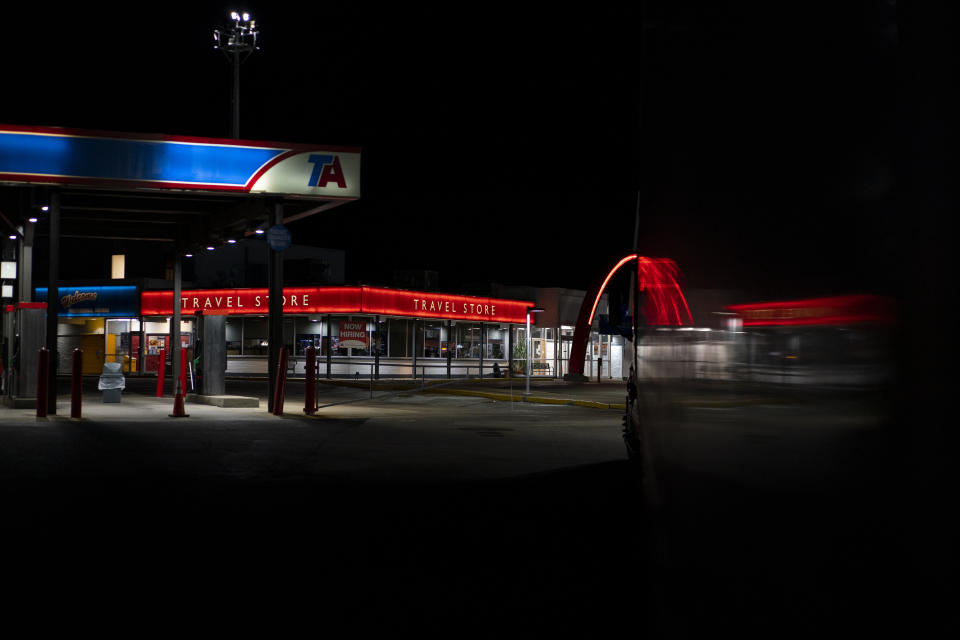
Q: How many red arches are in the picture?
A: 1